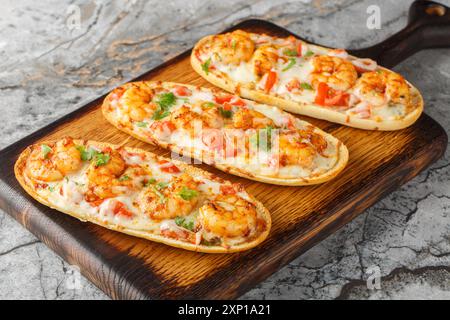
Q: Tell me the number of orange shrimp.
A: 12